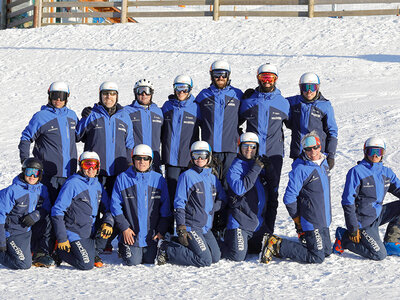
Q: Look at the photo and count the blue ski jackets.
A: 14